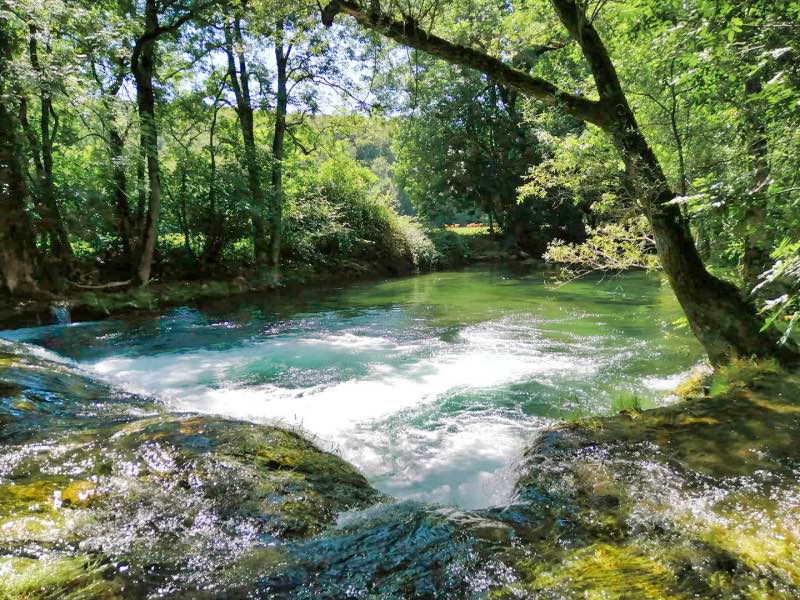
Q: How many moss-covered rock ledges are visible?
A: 2